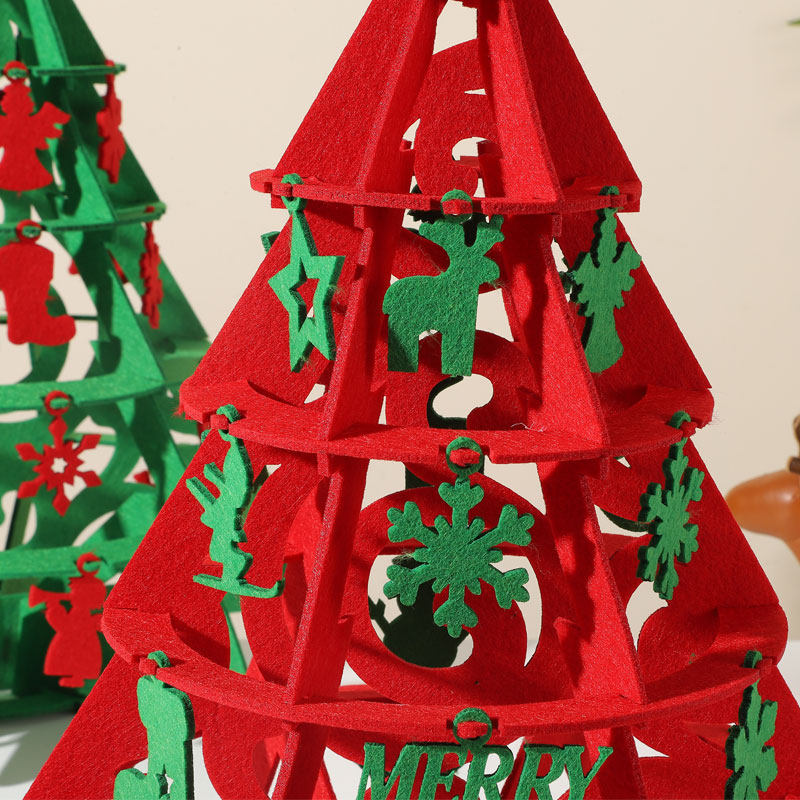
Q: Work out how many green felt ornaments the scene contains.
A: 9